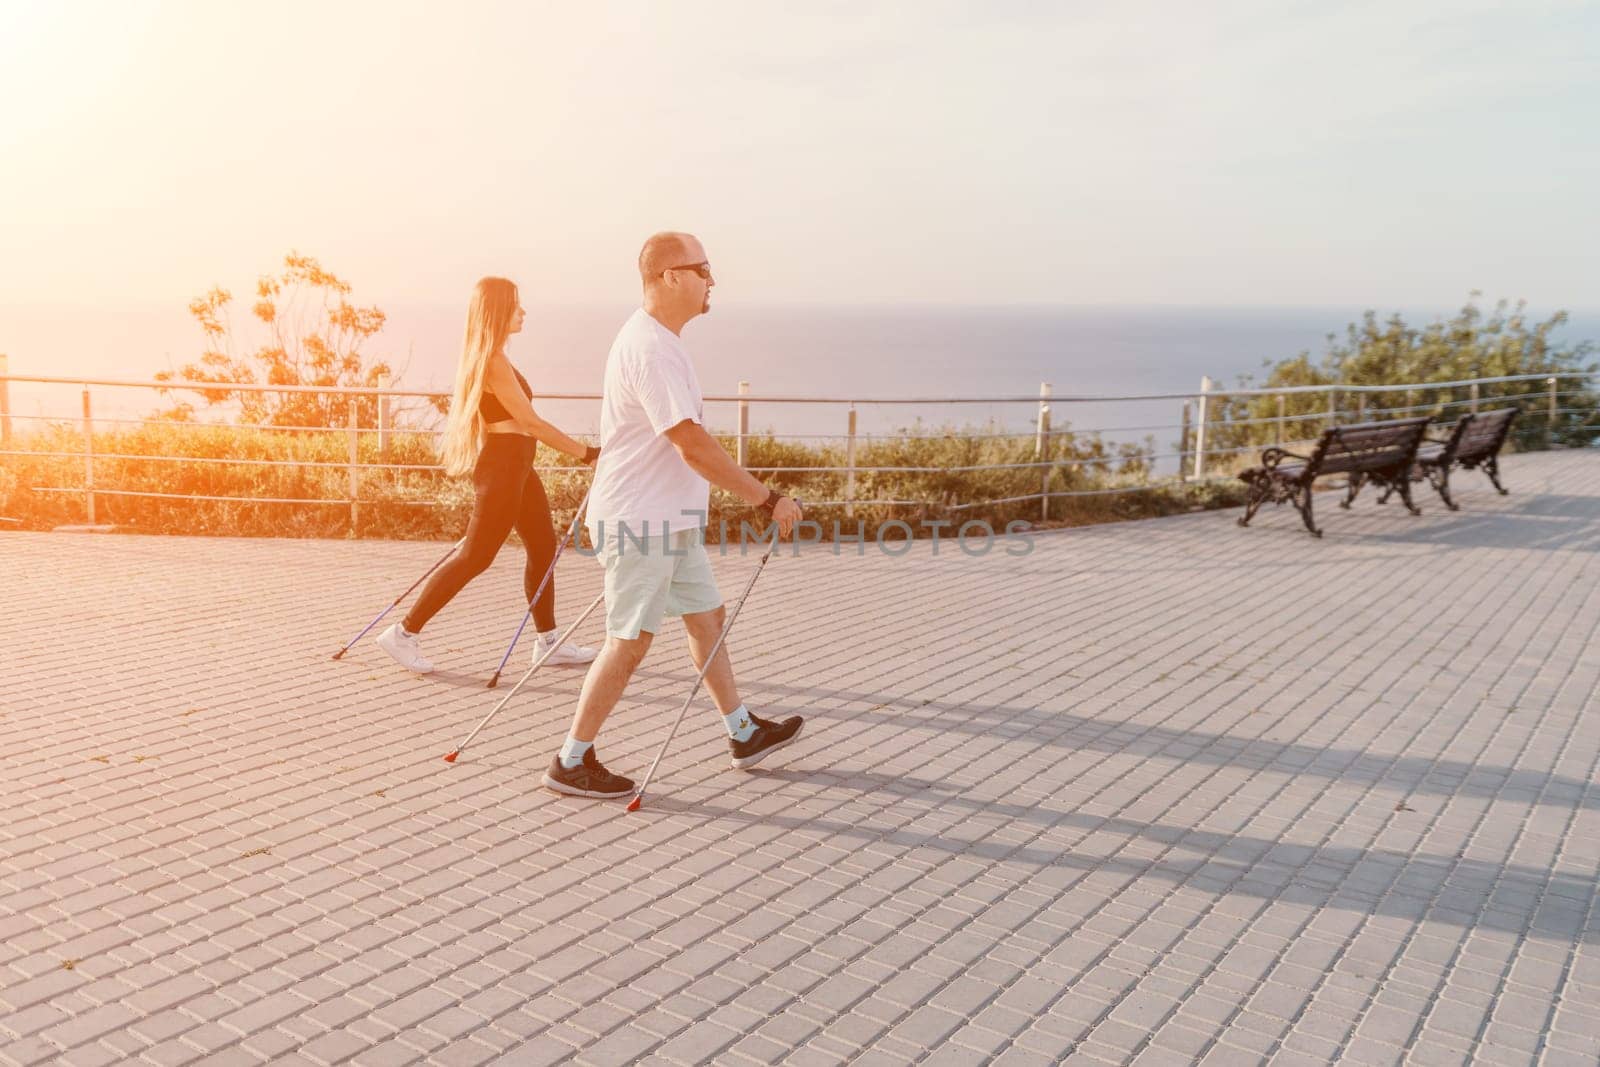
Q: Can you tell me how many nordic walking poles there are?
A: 4